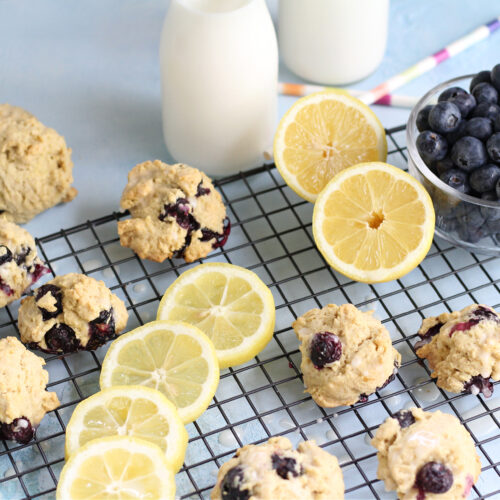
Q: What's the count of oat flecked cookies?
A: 9